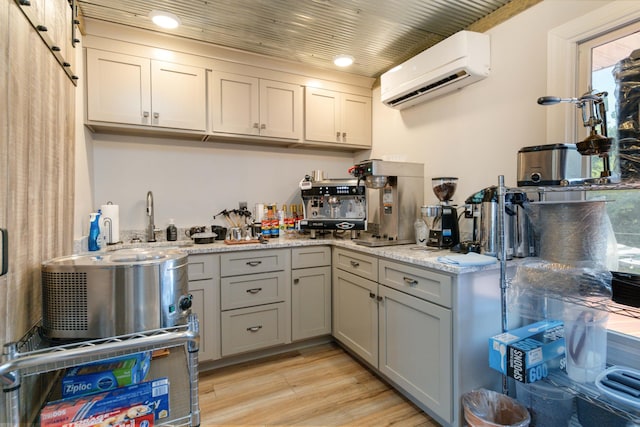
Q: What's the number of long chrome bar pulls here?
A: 5